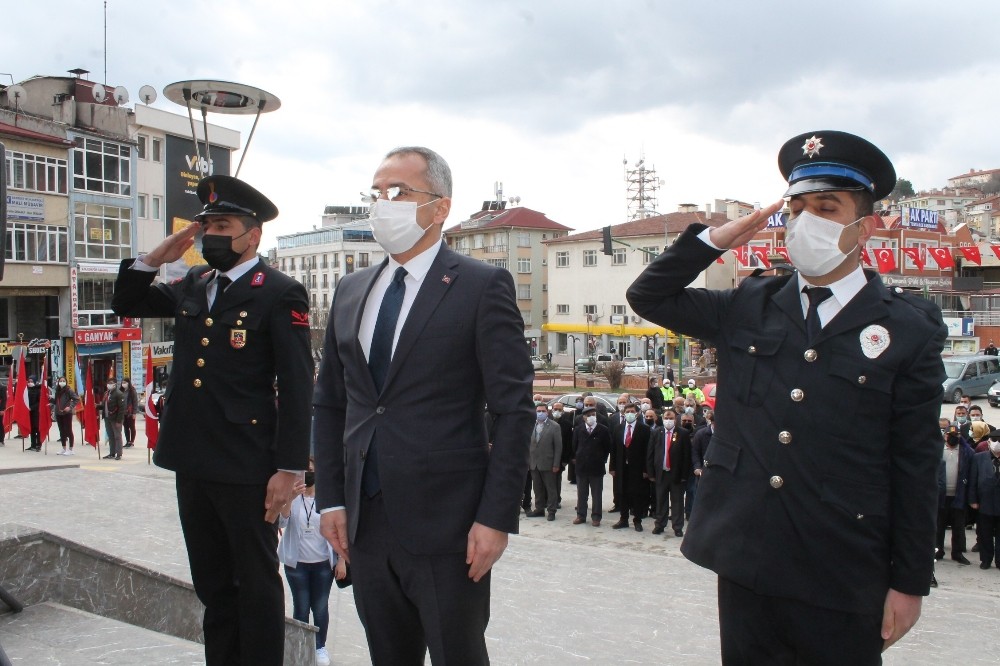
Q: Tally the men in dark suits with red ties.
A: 2